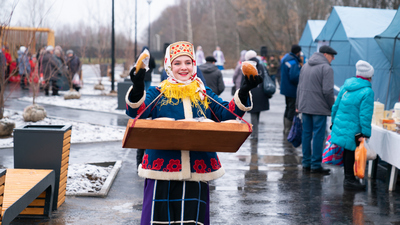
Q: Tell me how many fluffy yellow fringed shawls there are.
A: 1